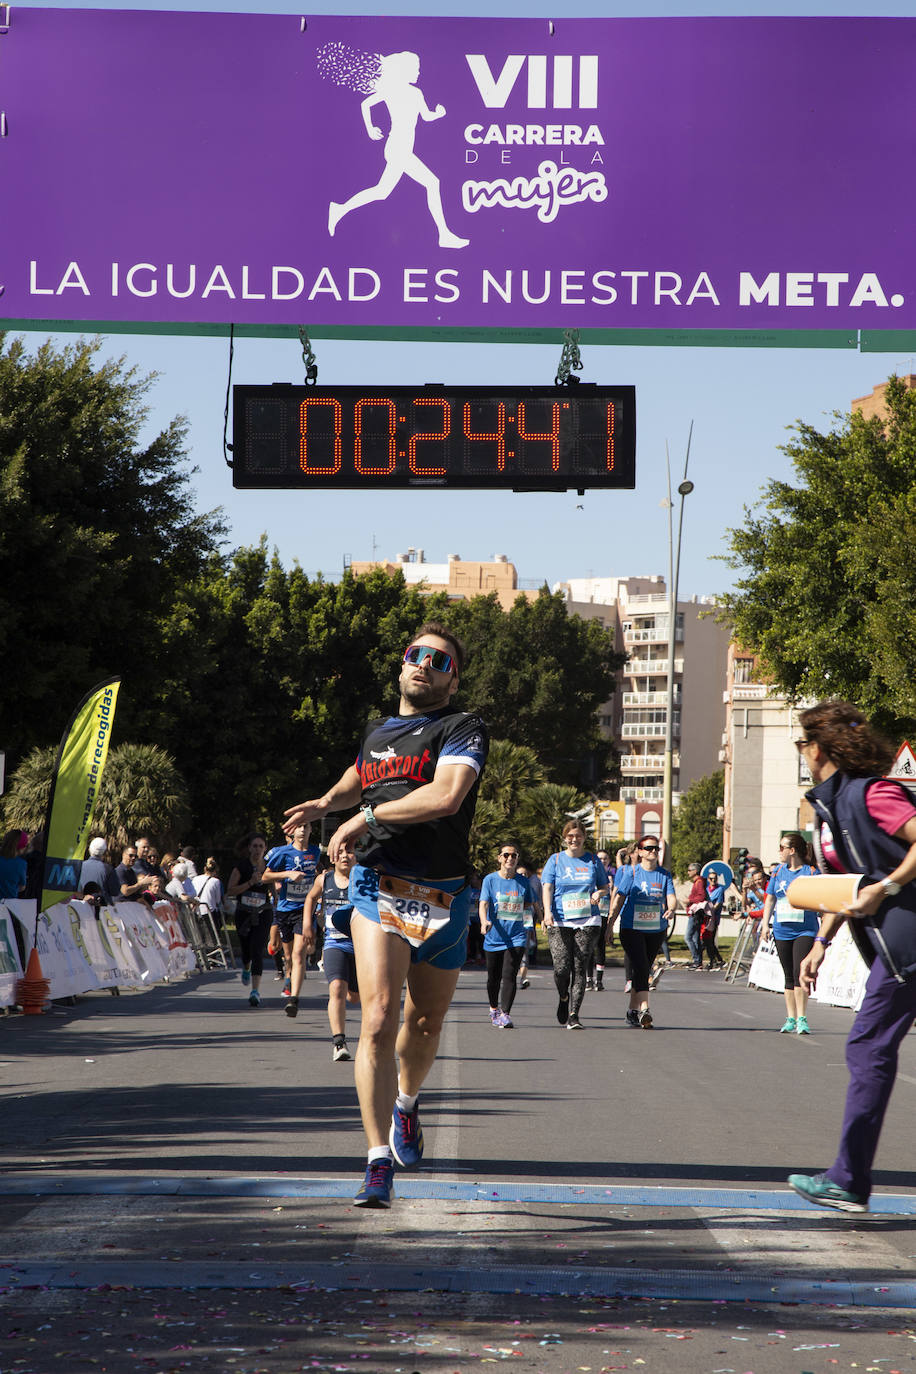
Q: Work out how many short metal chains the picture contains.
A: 2